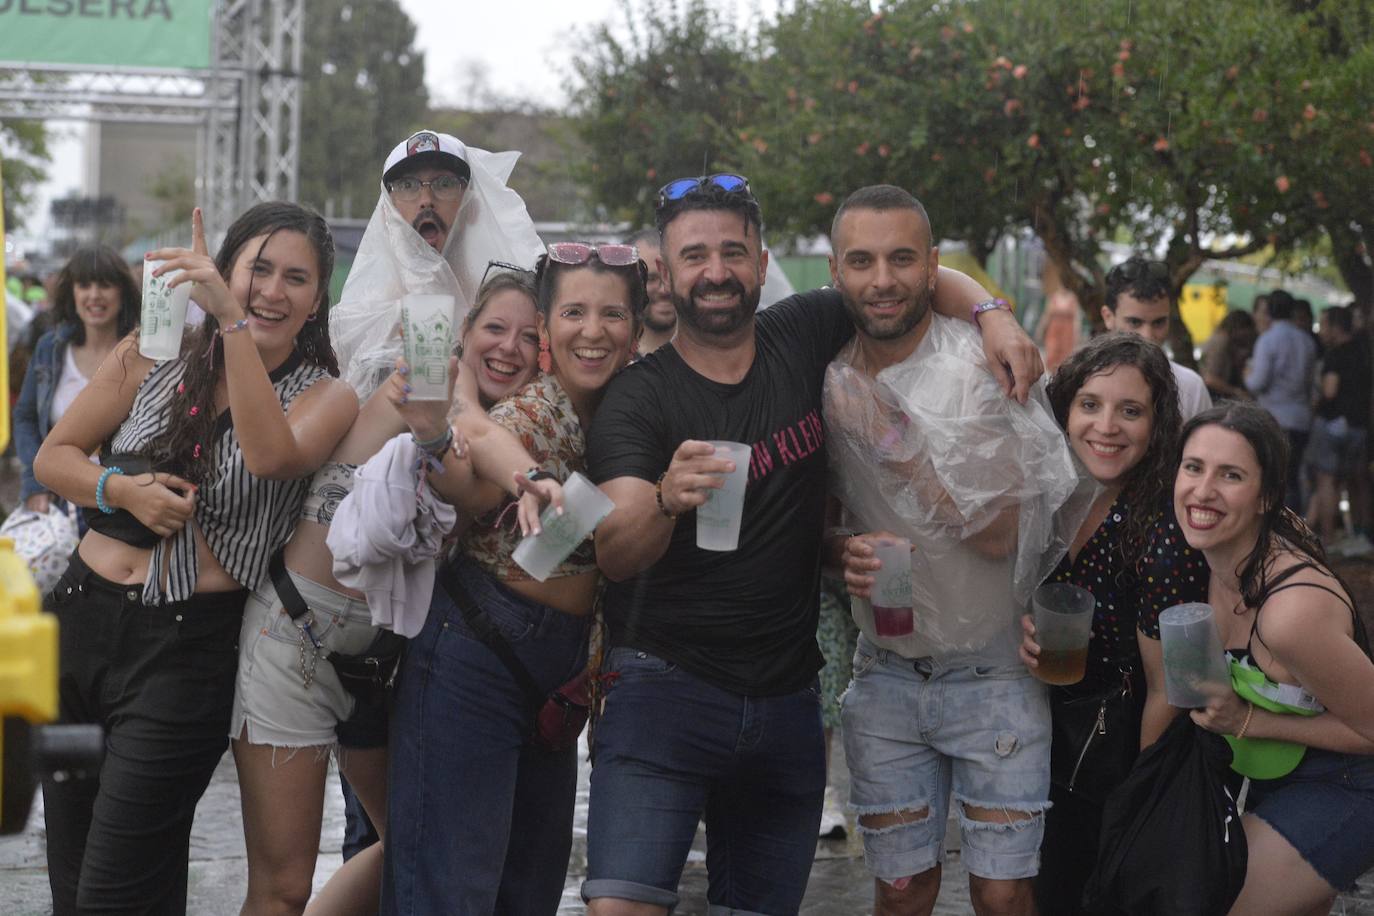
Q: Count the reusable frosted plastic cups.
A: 7